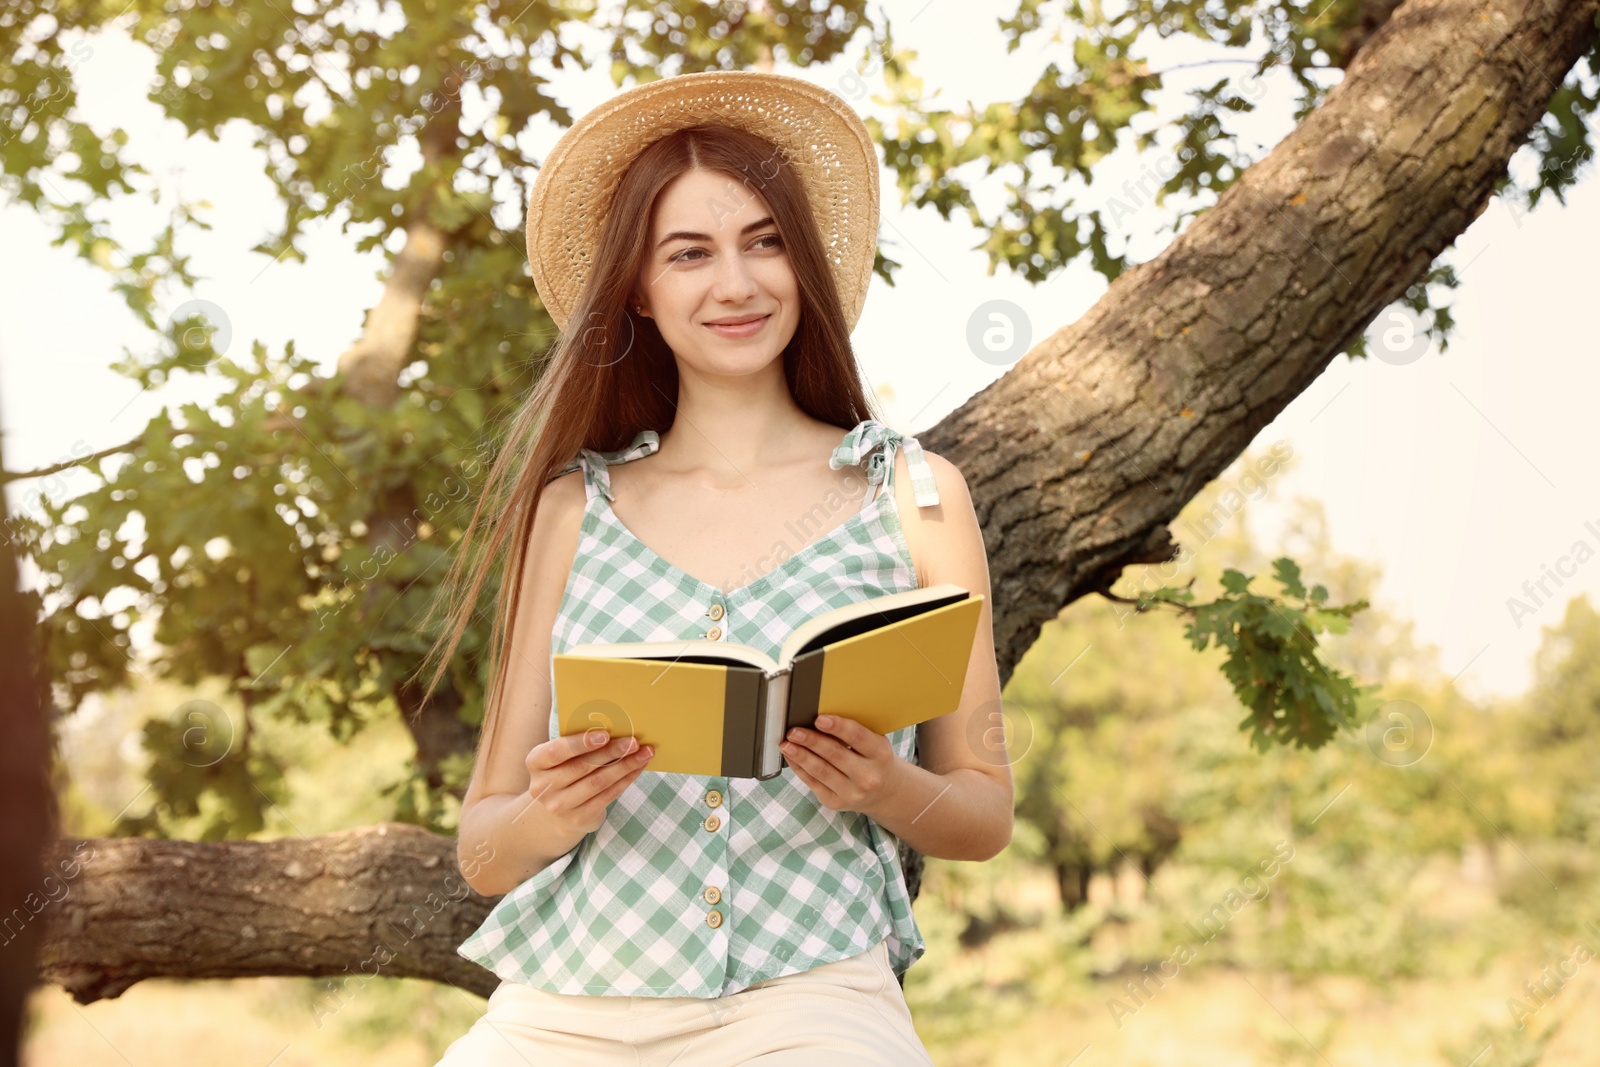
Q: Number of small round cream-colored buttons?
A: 6